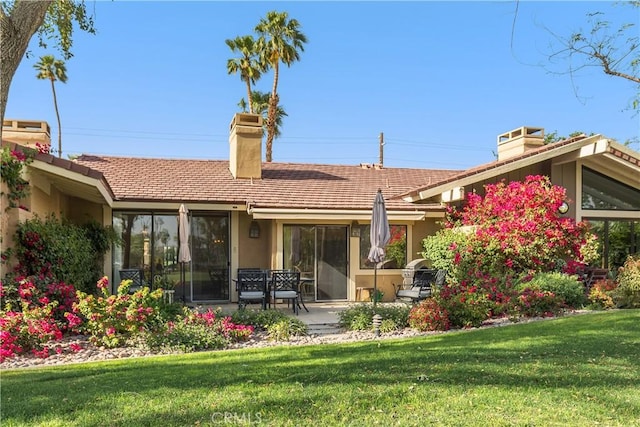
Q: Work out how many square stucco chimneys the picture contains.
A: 3